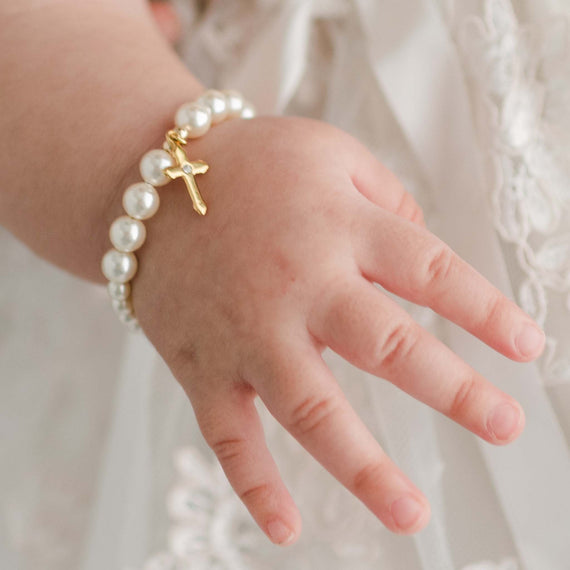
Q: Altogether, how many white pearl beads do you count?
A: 12